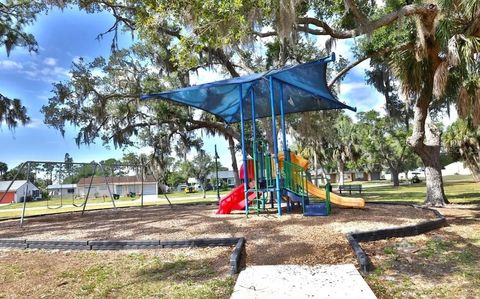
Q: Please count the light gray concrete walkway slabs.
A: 1